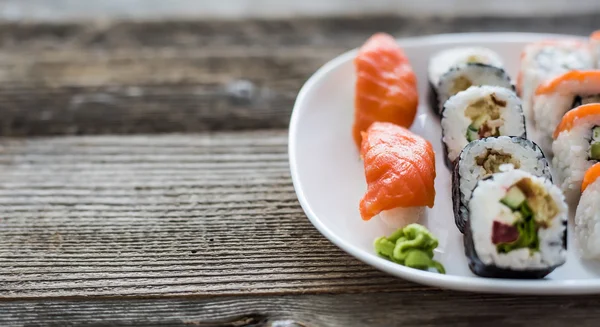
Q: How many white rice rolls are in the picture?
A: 5